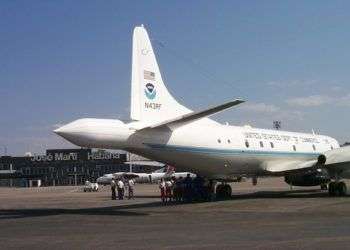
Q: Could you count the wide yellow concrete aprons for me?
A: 0